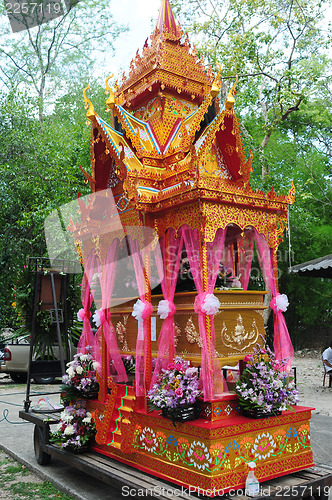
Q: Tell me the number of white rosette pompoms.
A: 6